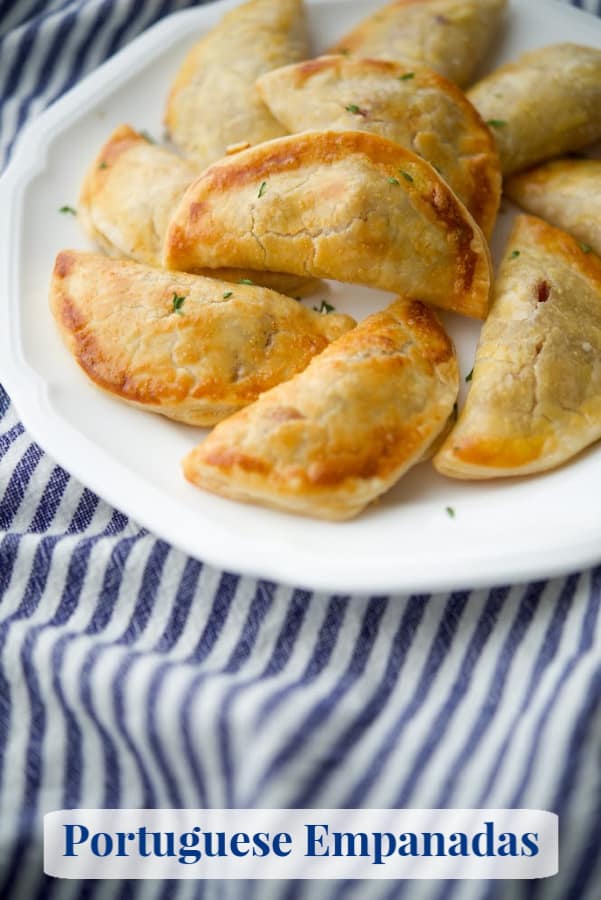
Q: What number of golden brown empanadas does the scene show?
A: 10